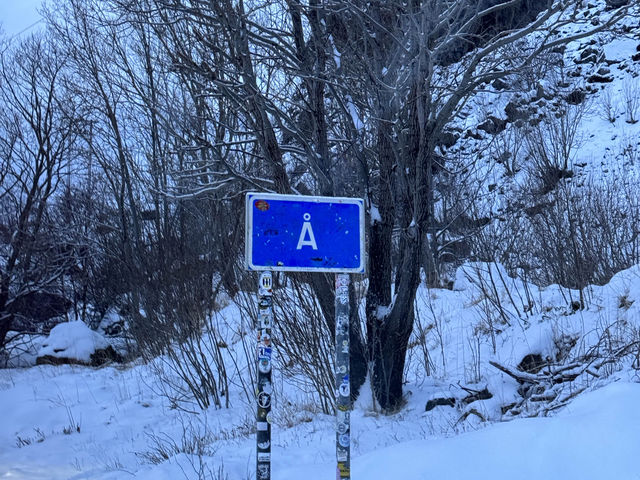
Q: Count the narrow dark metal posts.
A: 2